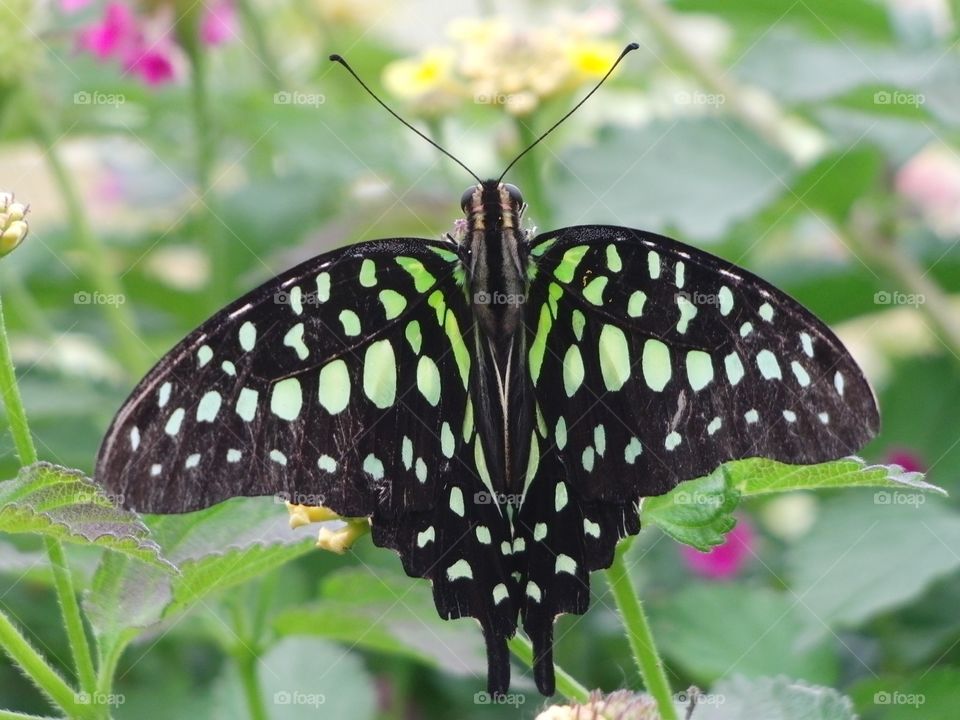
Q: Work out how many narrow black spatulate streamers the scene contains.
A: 2